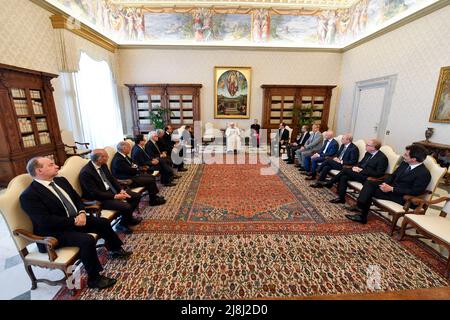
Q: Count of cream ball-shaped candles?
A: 0